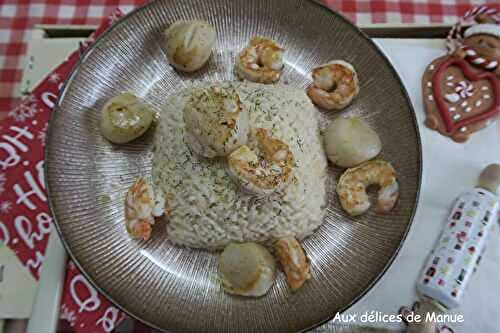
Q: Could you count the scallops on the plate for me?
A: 5